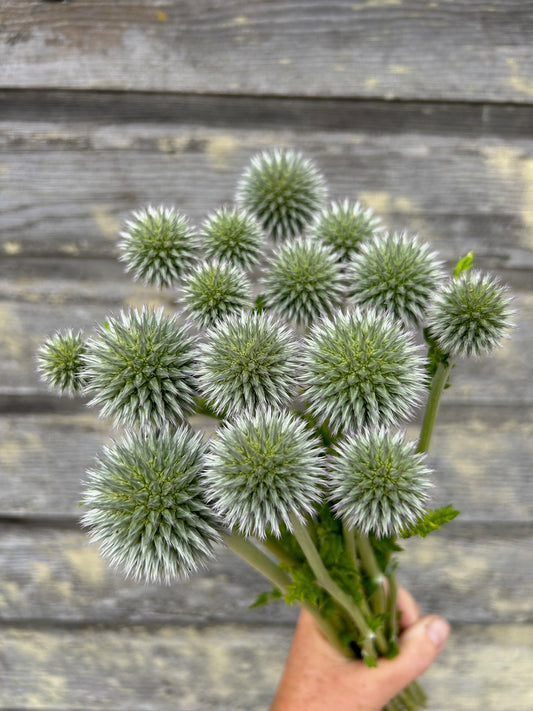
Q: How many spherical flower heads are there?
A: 15